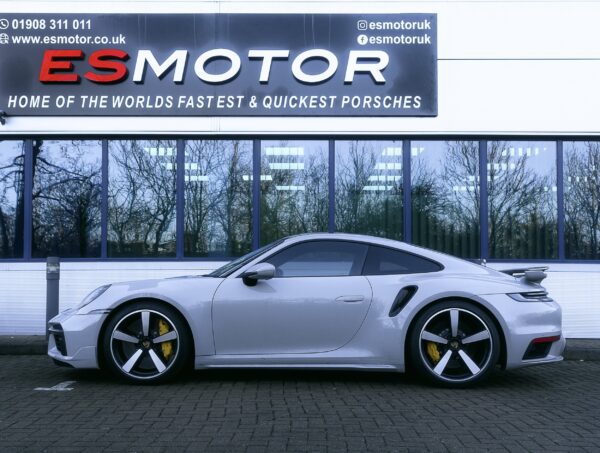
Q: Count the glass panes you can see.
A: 9